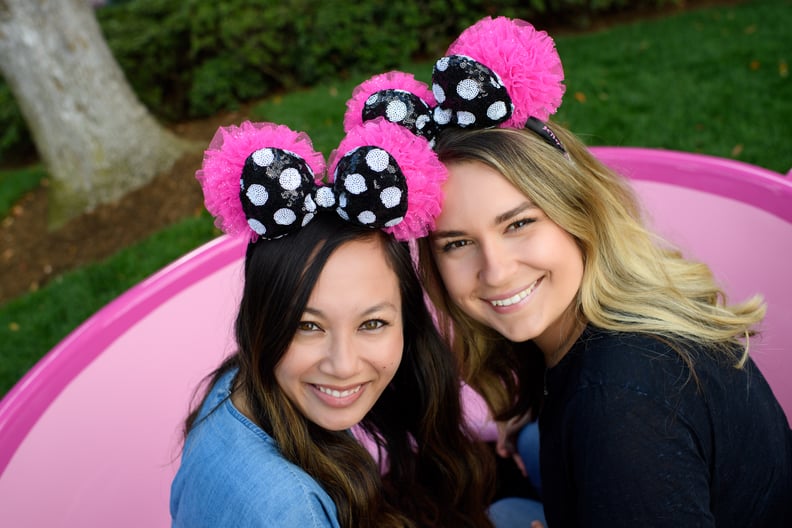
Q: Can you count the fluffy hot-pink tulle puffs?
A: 4